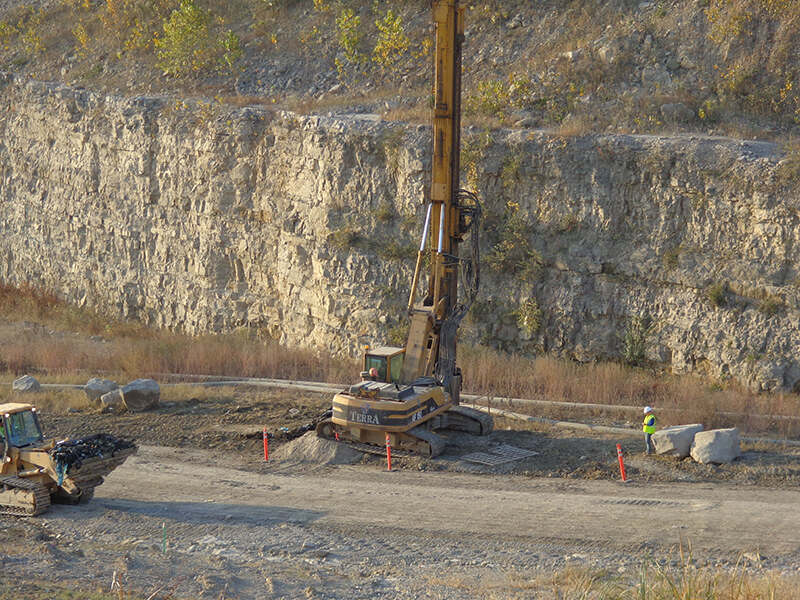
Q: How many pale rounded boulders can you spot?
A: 6